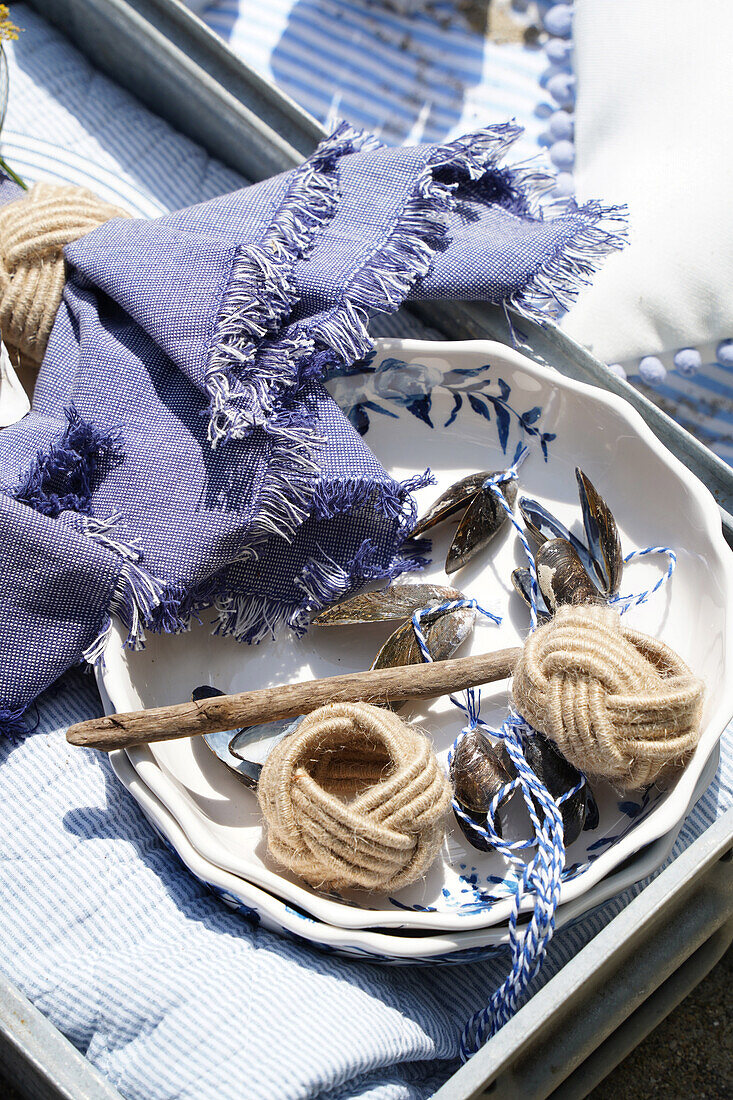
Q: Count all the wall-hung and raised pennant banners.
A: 0